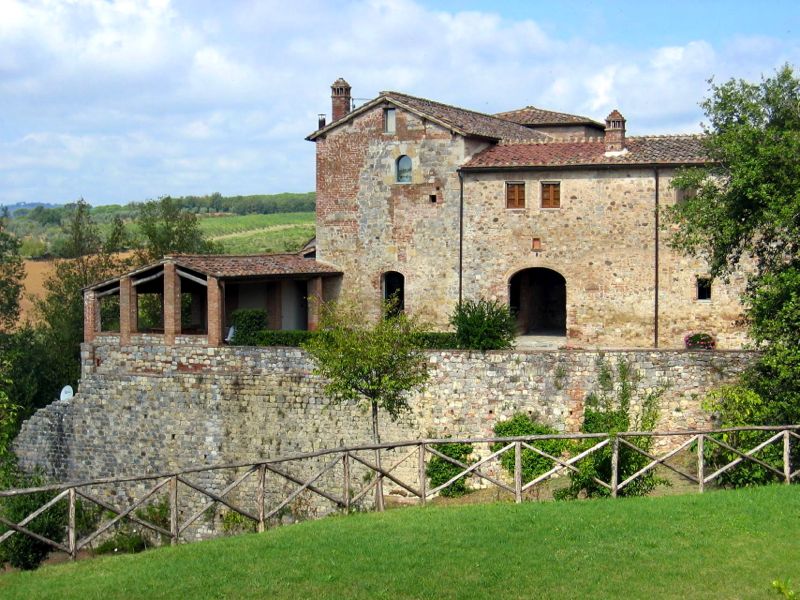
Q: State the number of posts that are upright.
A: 9